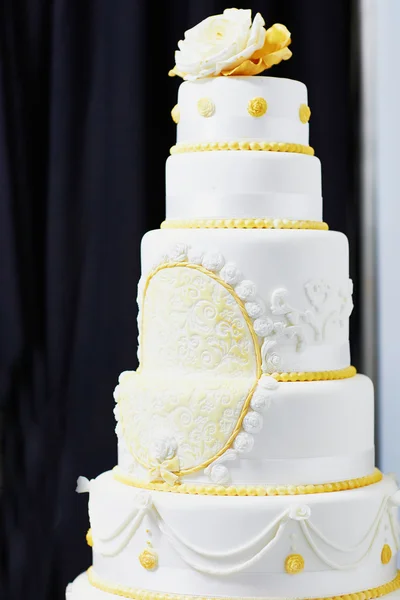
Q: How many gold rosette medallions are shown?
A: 8